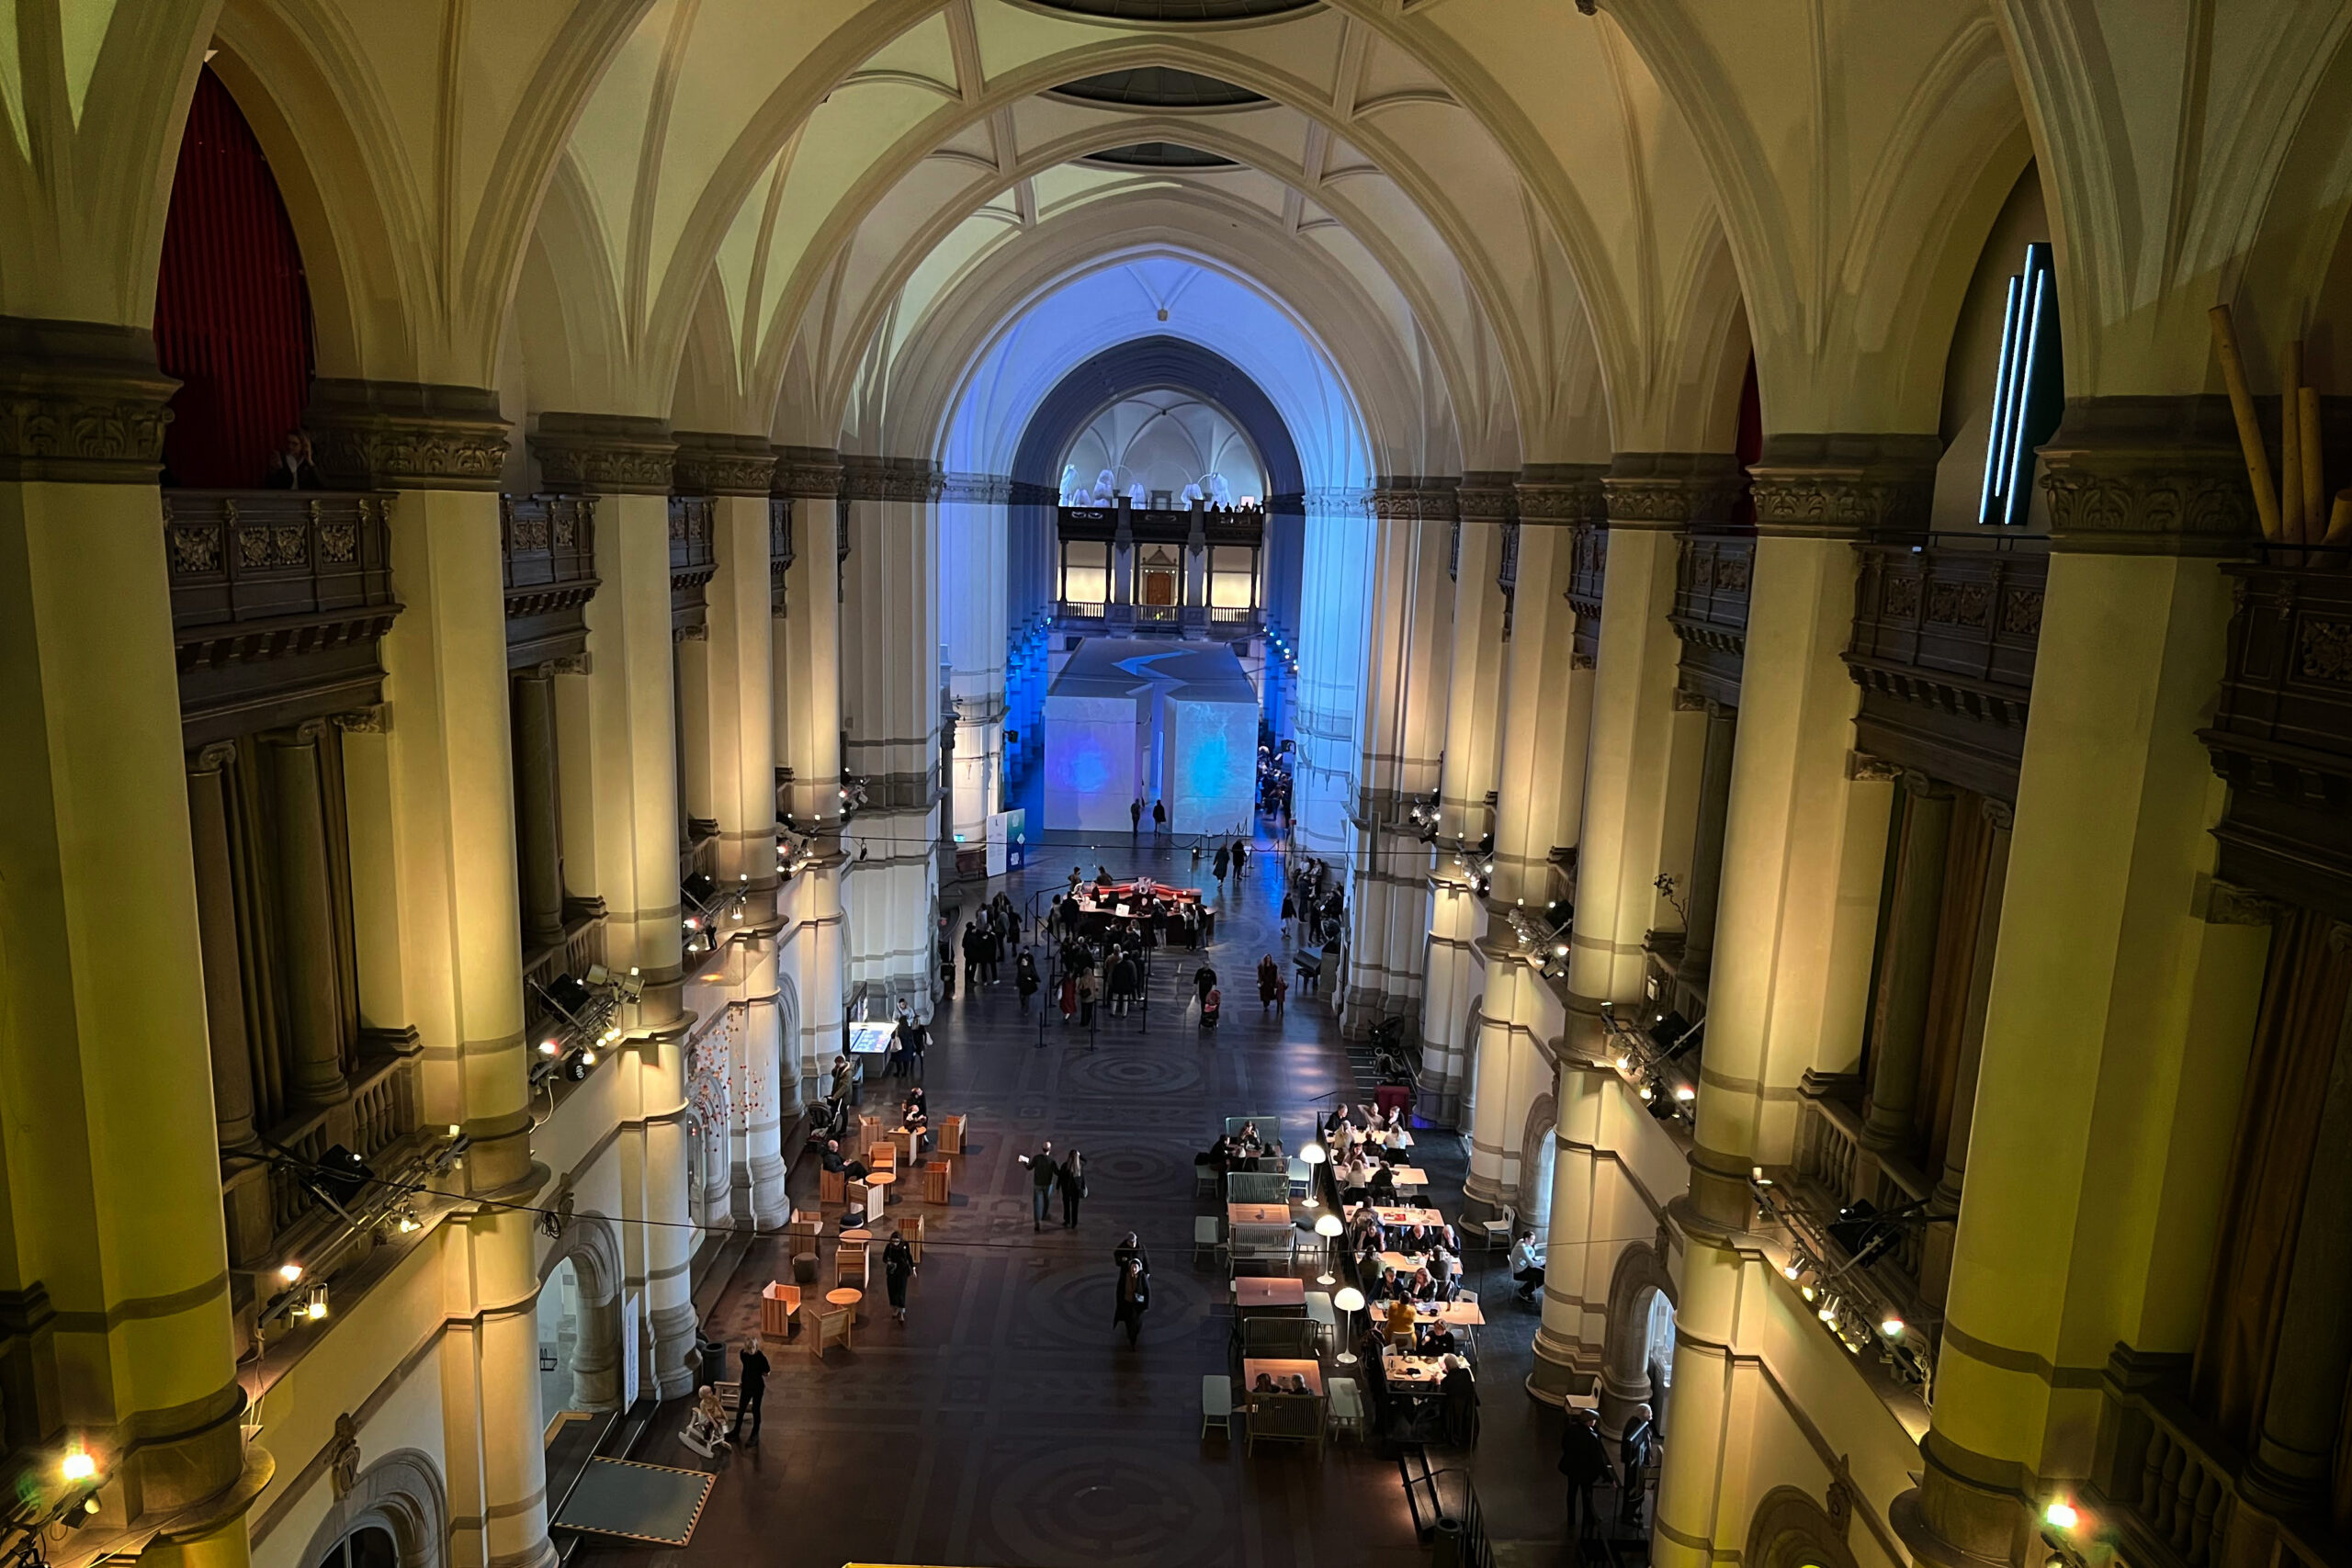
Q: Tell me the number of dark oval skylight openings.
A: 3